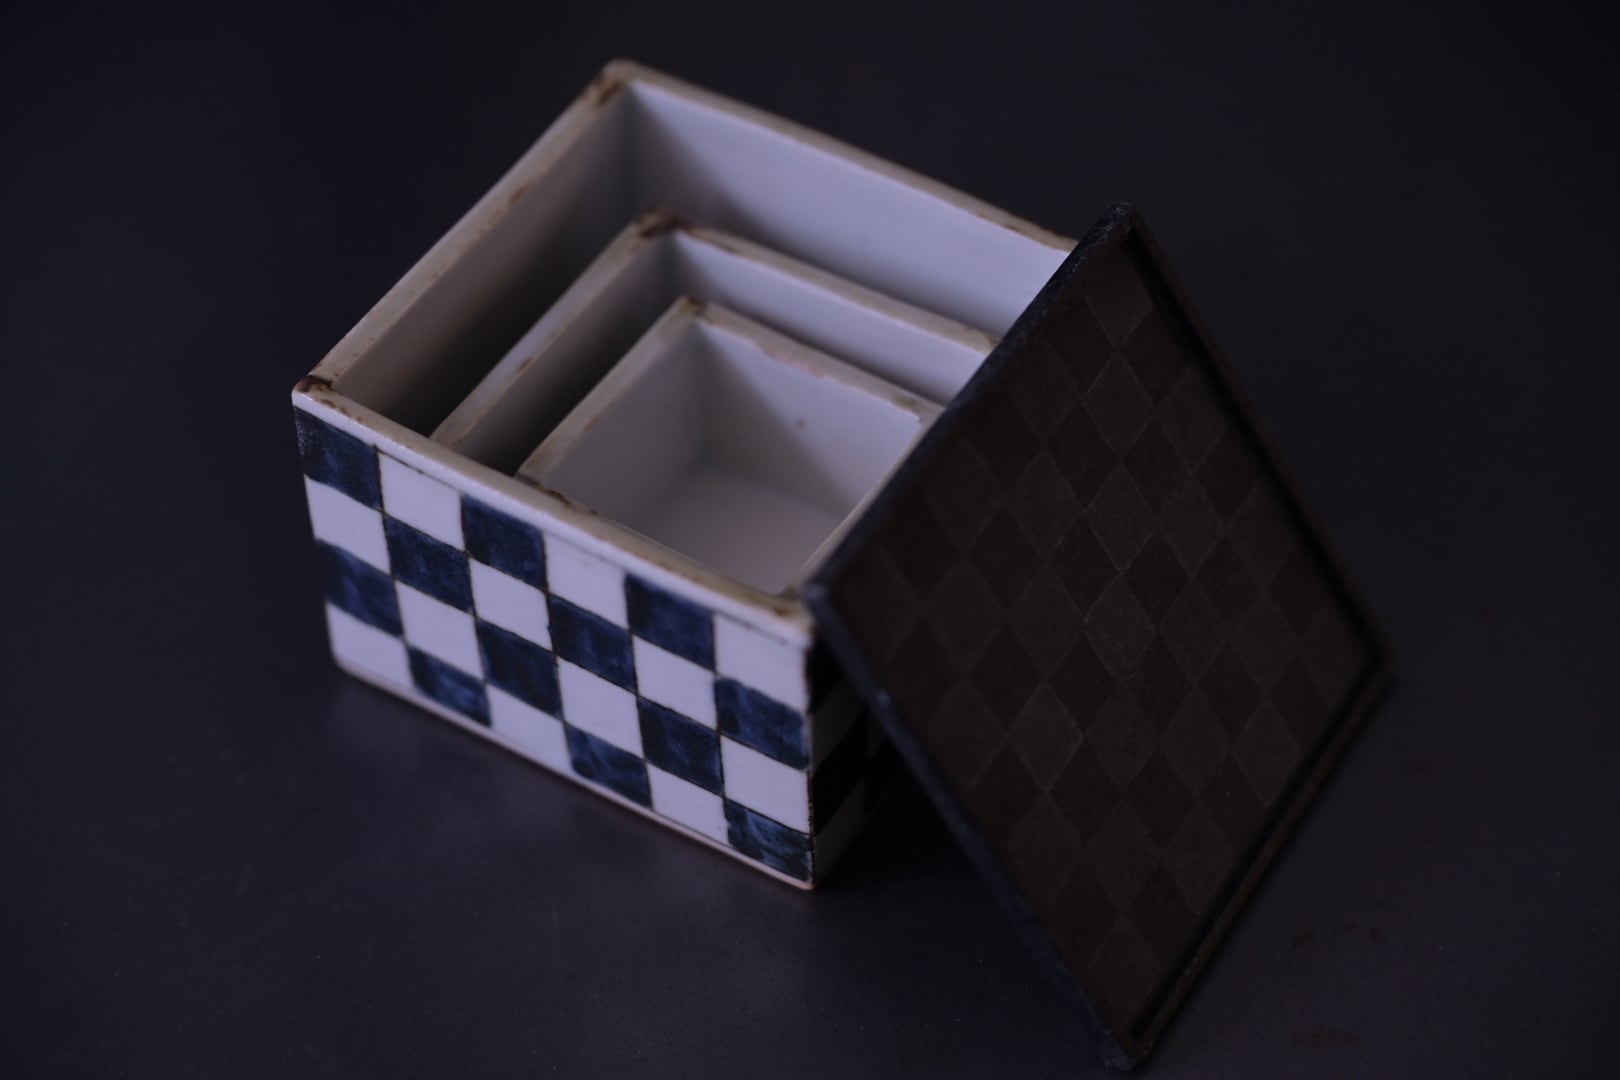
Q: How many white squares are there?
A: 12